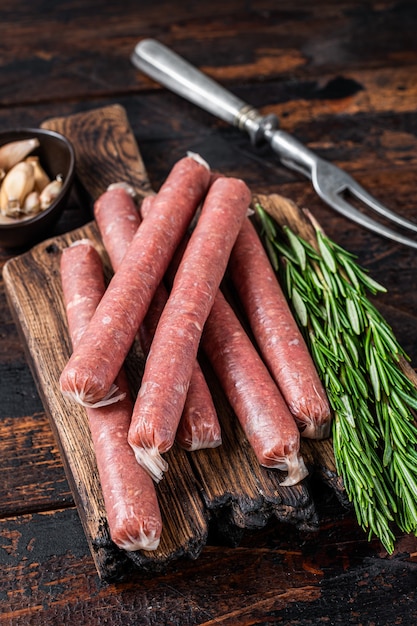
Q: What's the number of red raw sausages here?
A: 6